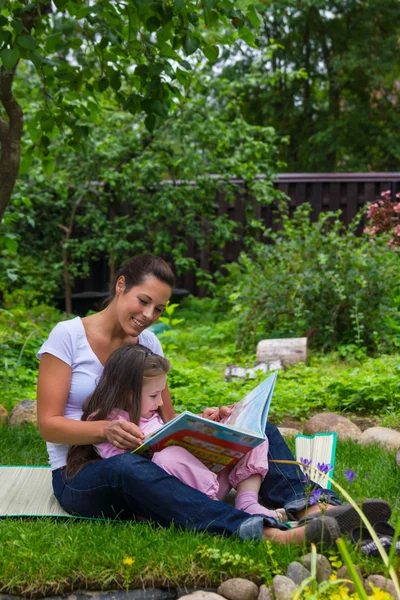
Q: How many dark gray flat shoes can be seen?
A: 2